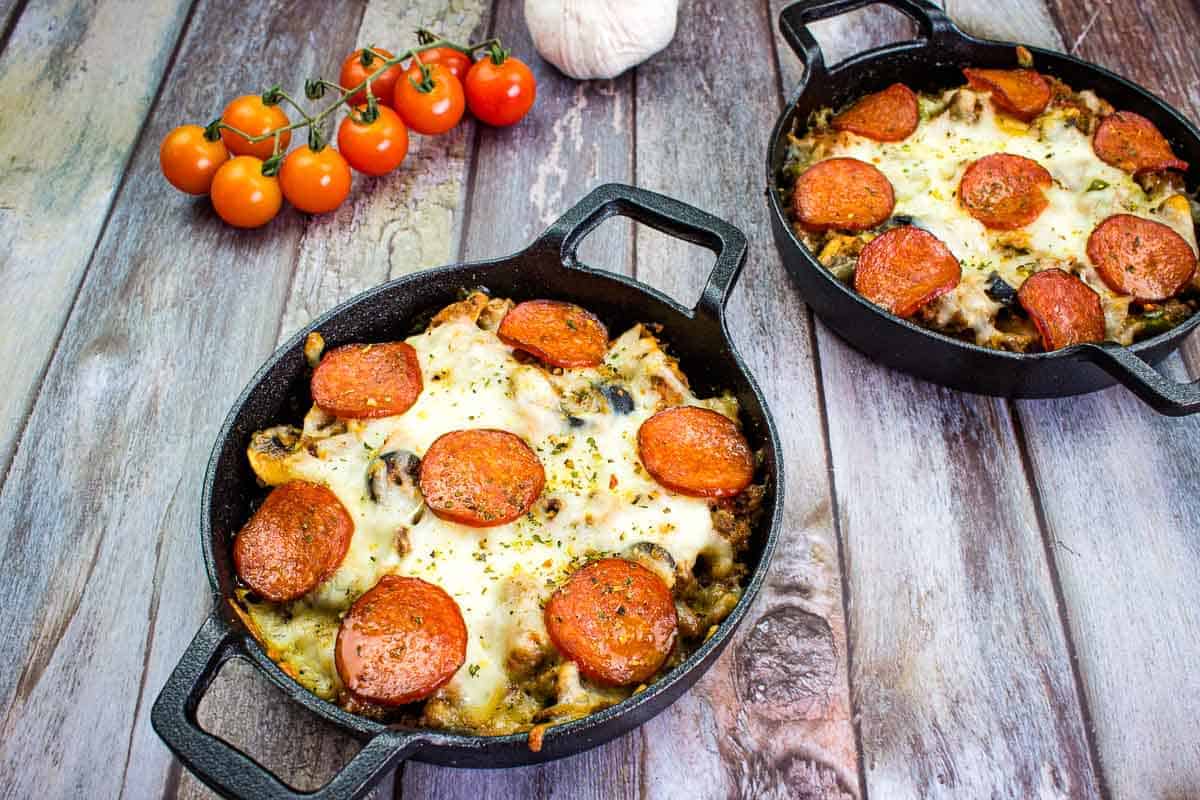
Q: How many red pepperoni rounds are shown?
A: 15